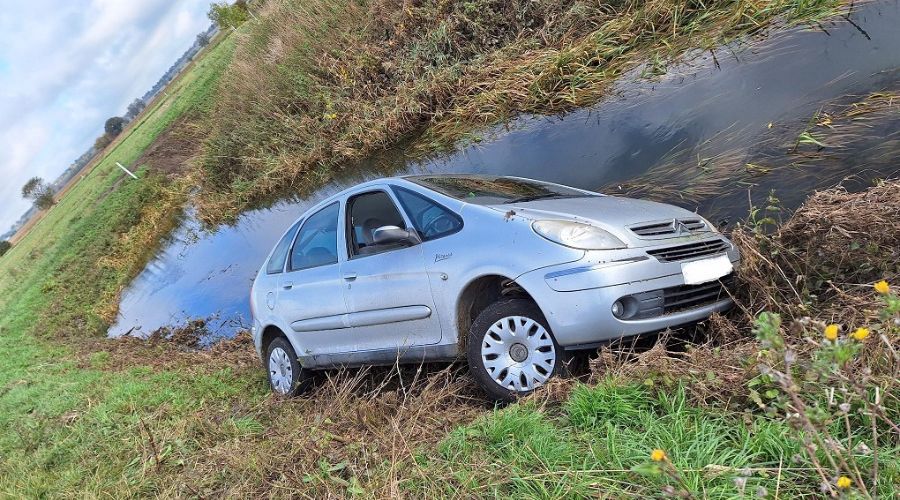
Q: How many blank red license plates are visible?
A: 0